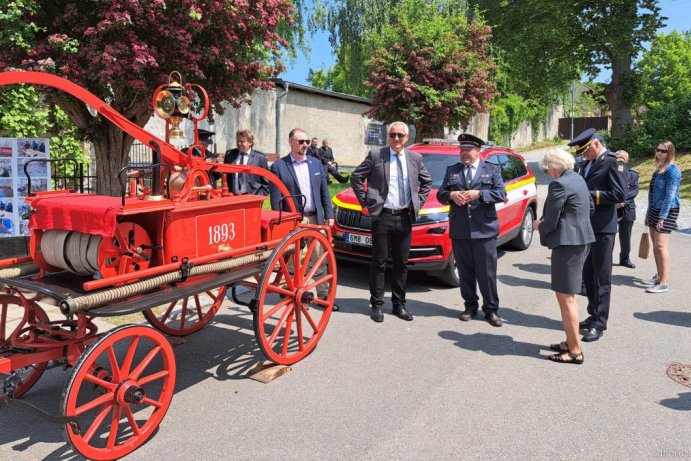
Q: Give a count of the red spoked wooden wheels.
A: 4